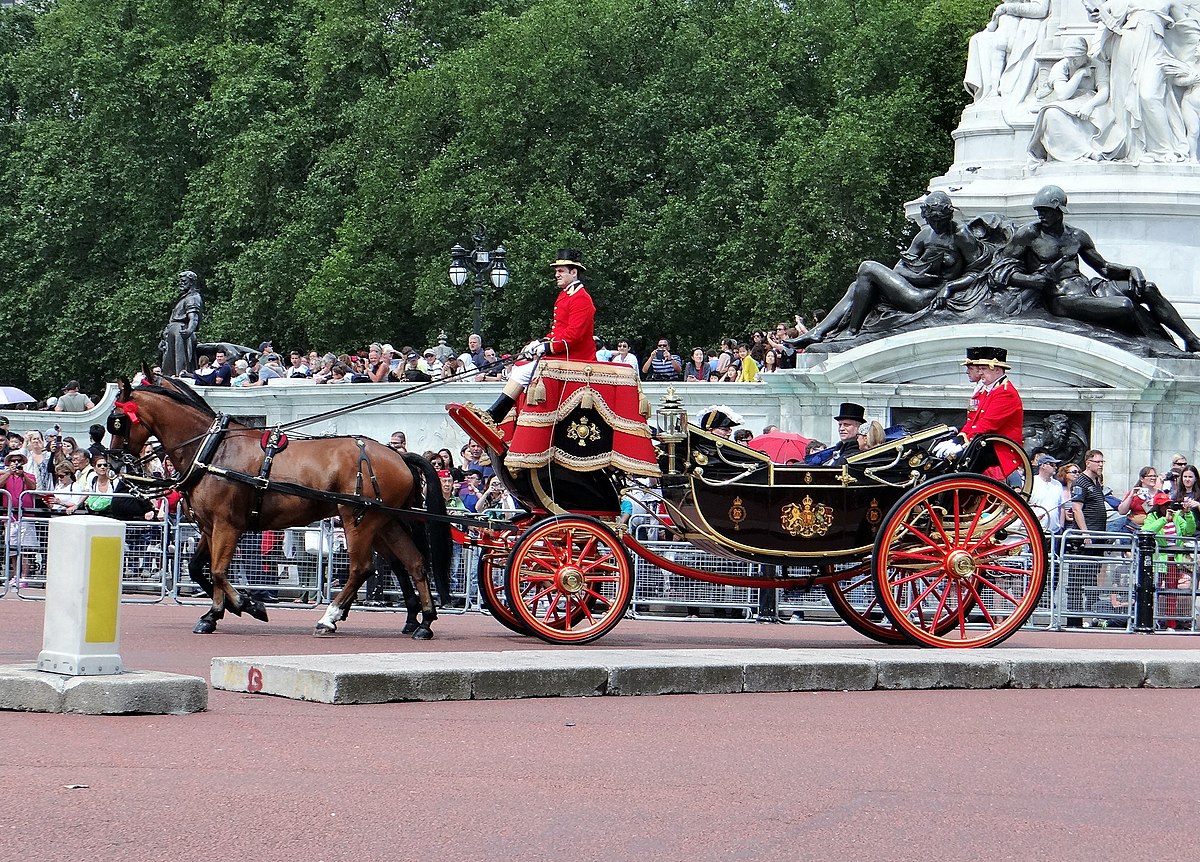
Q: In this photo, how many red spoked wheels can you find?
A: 4